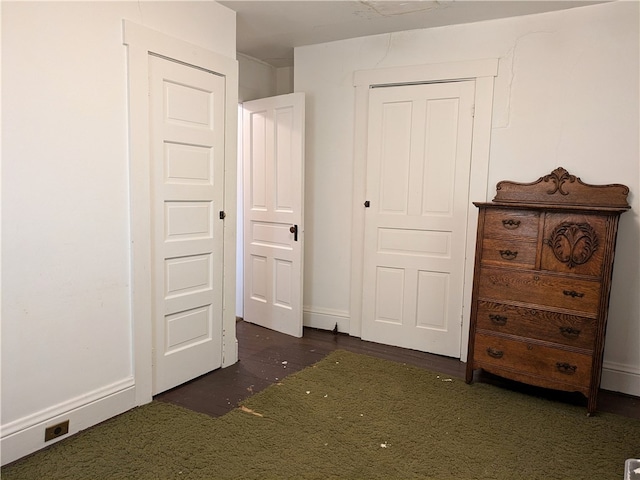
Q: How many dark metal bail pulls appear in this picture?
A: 7